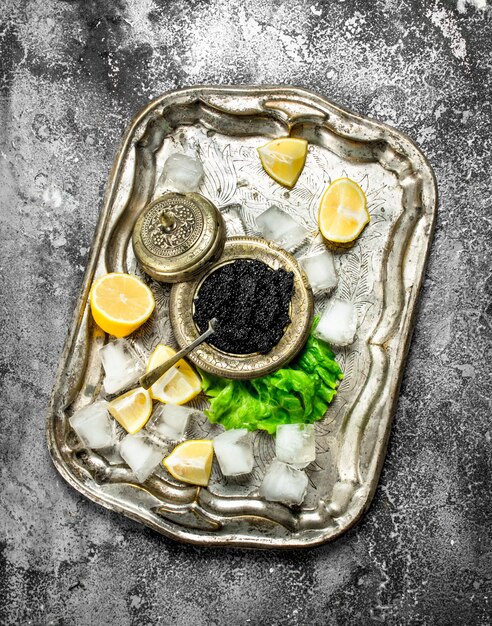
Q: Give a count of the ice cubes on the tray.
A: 12